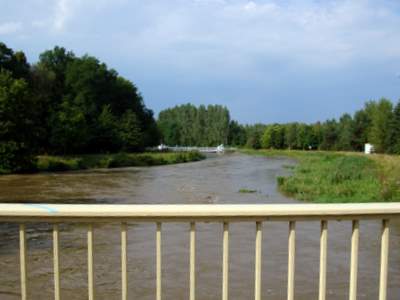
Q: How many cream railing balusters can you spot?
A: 12